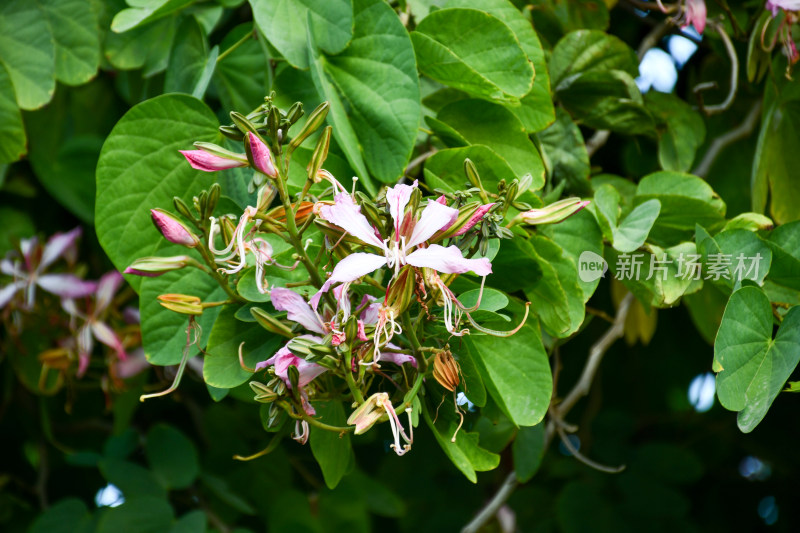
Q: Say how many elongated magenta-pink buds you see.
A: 6